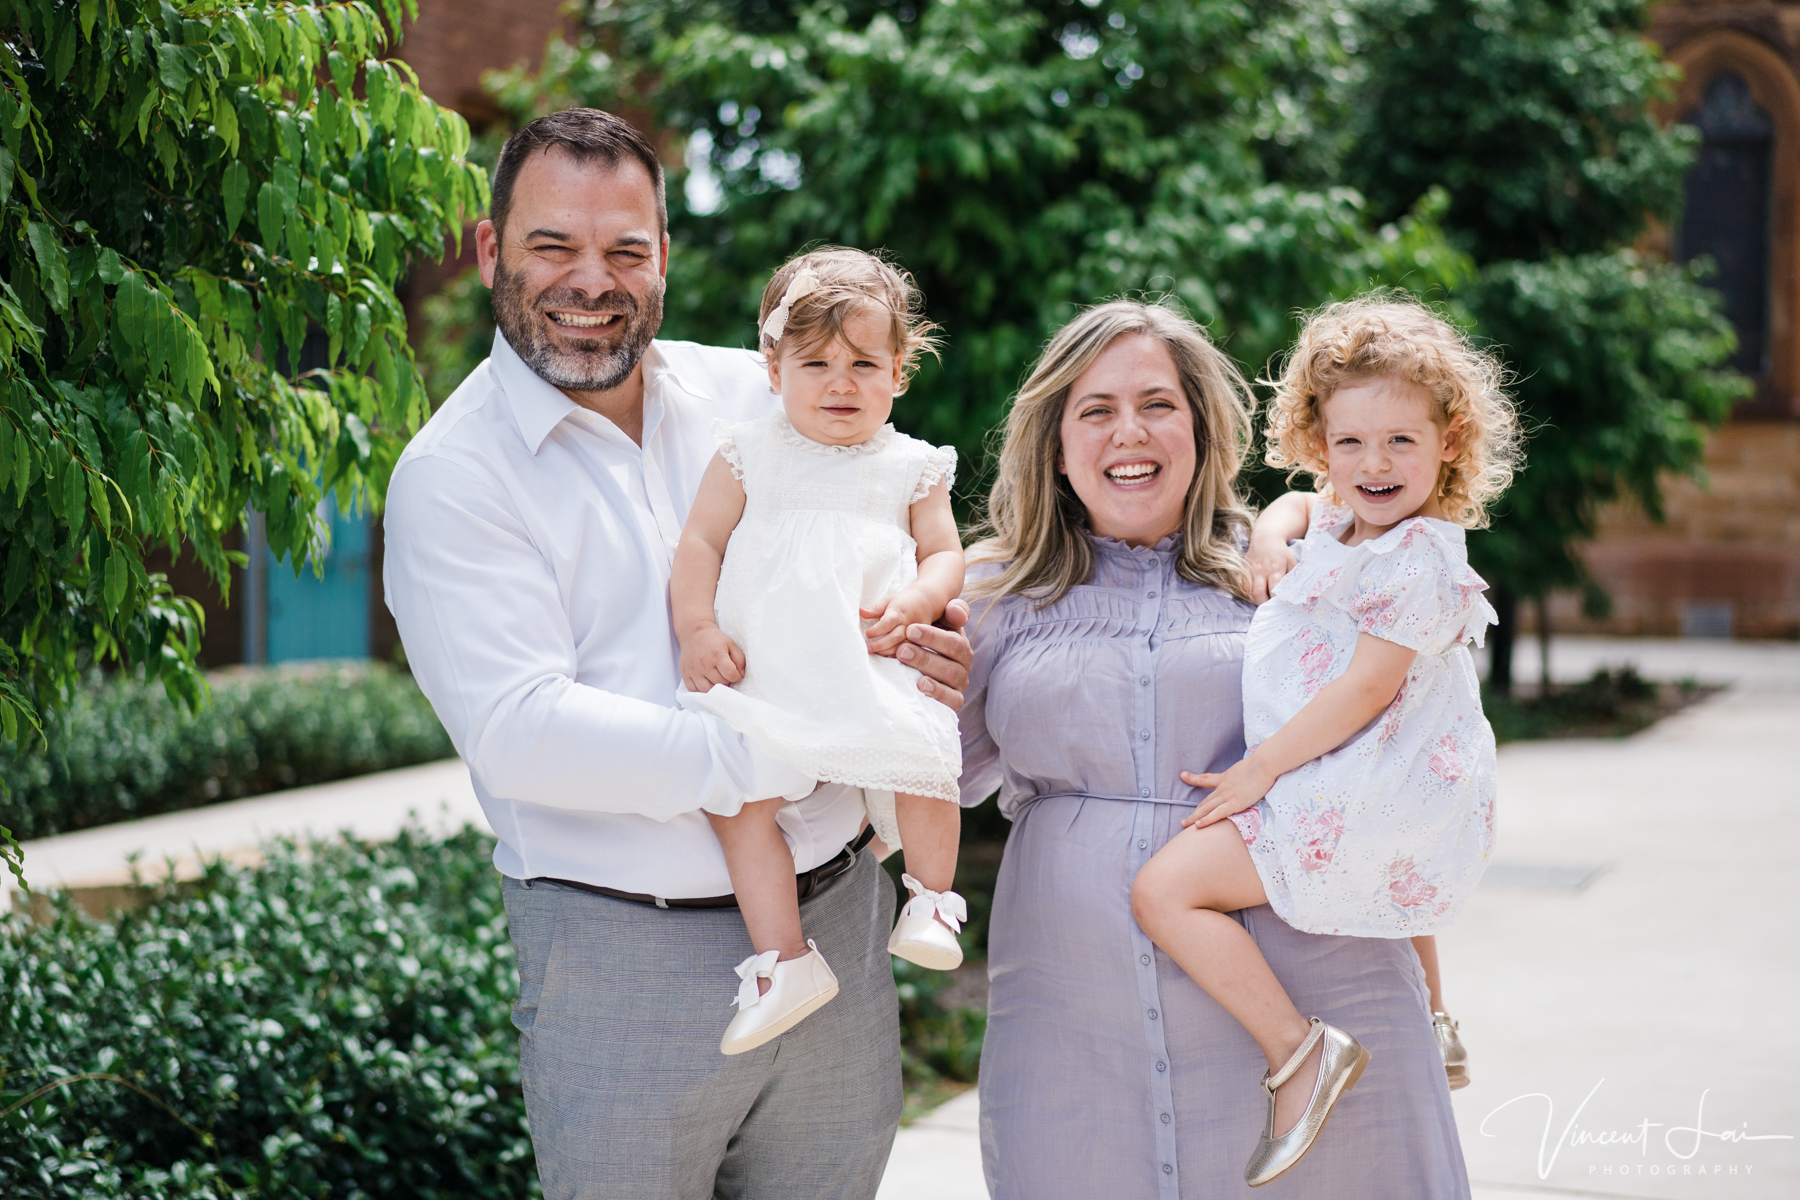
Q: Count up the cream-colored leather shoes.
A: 2